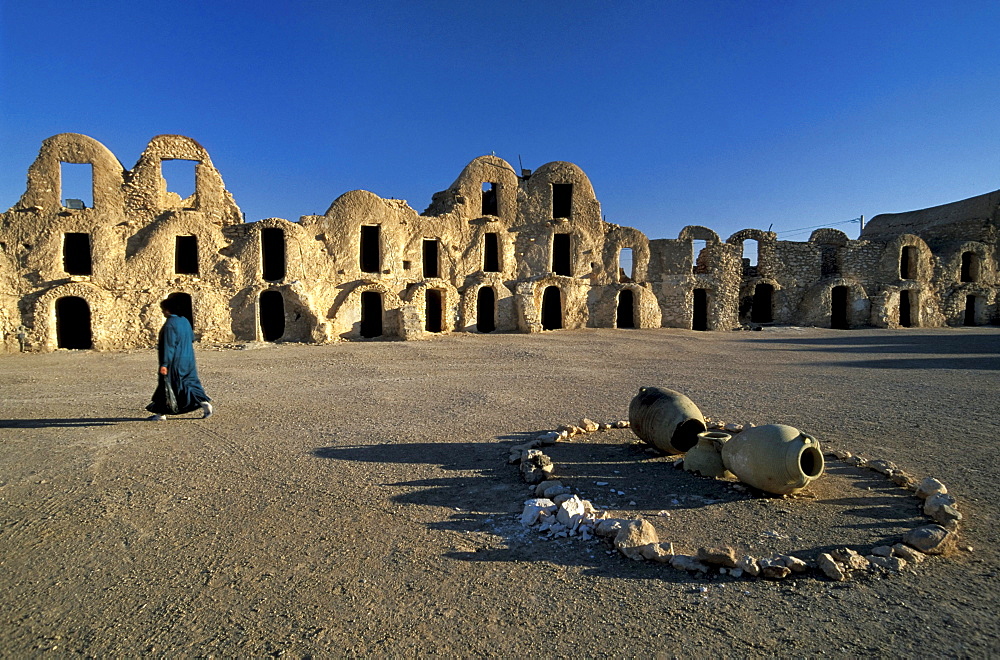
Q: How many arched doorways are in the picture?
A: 13